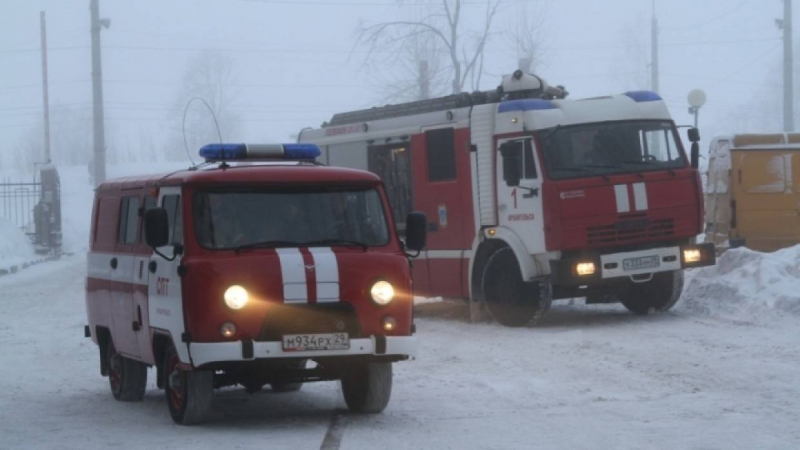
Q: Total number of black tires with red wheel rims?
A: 2